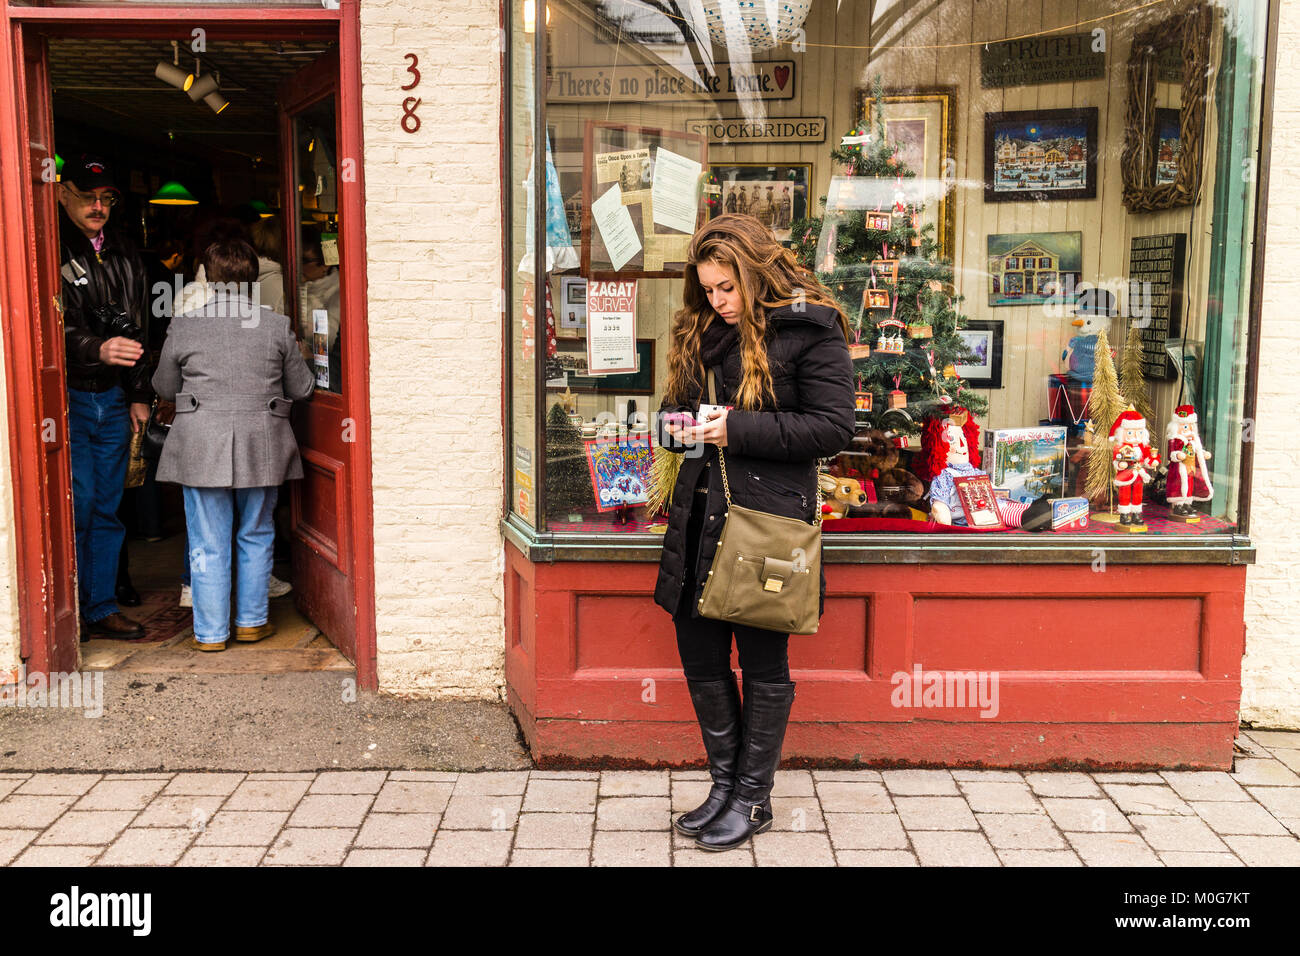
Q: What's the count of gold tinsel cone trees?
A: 3